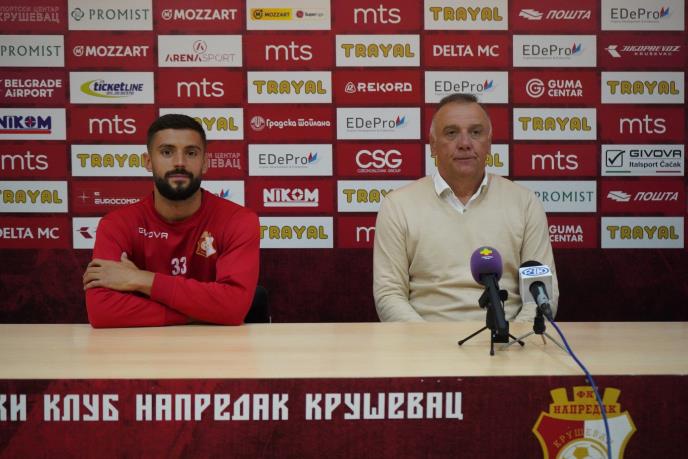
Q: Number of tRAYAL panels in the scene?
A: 12